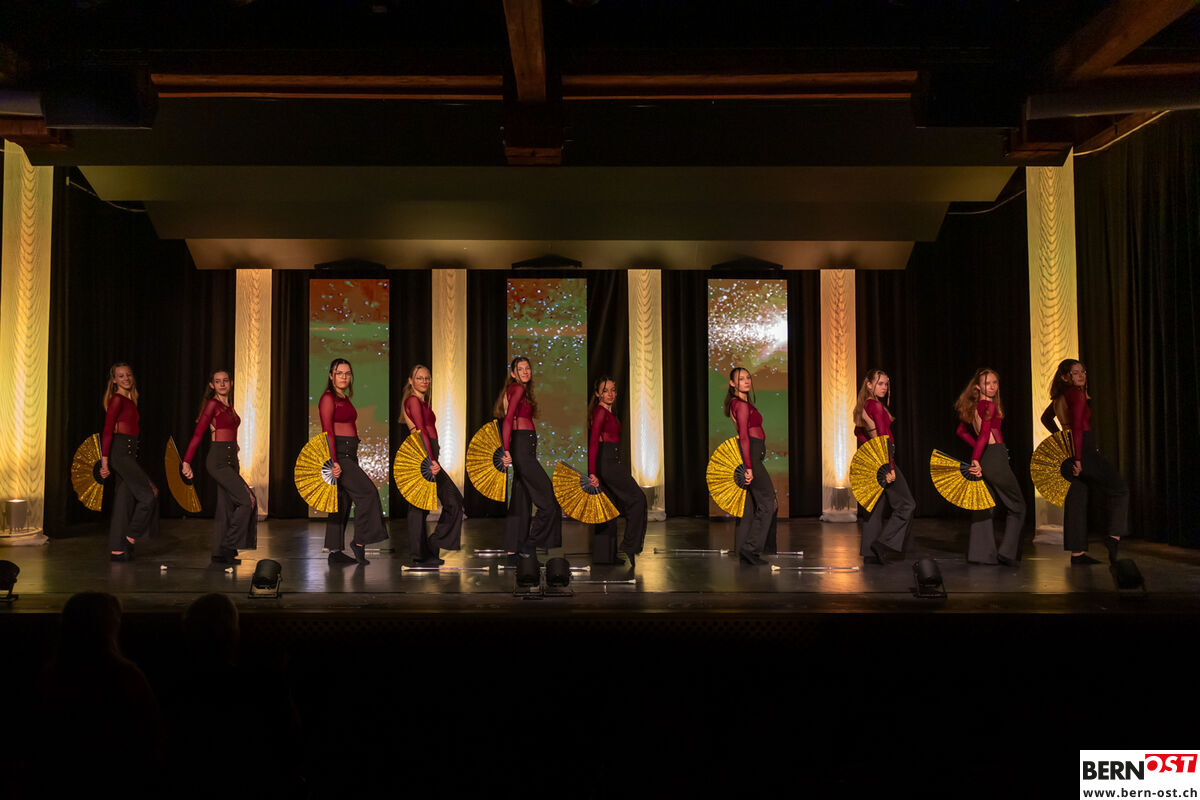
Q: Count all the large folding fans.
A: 10